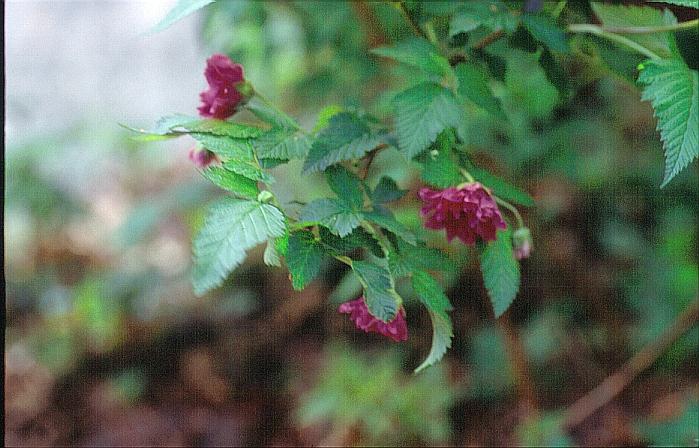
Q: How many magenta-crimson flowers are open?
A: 3